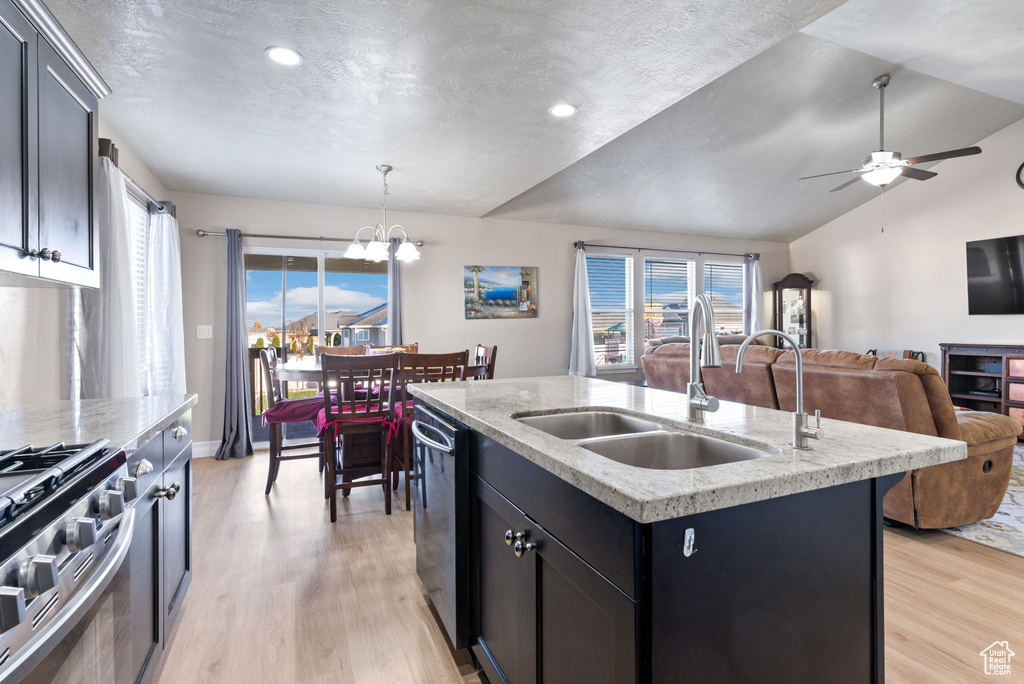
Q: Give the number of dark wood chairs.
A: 6